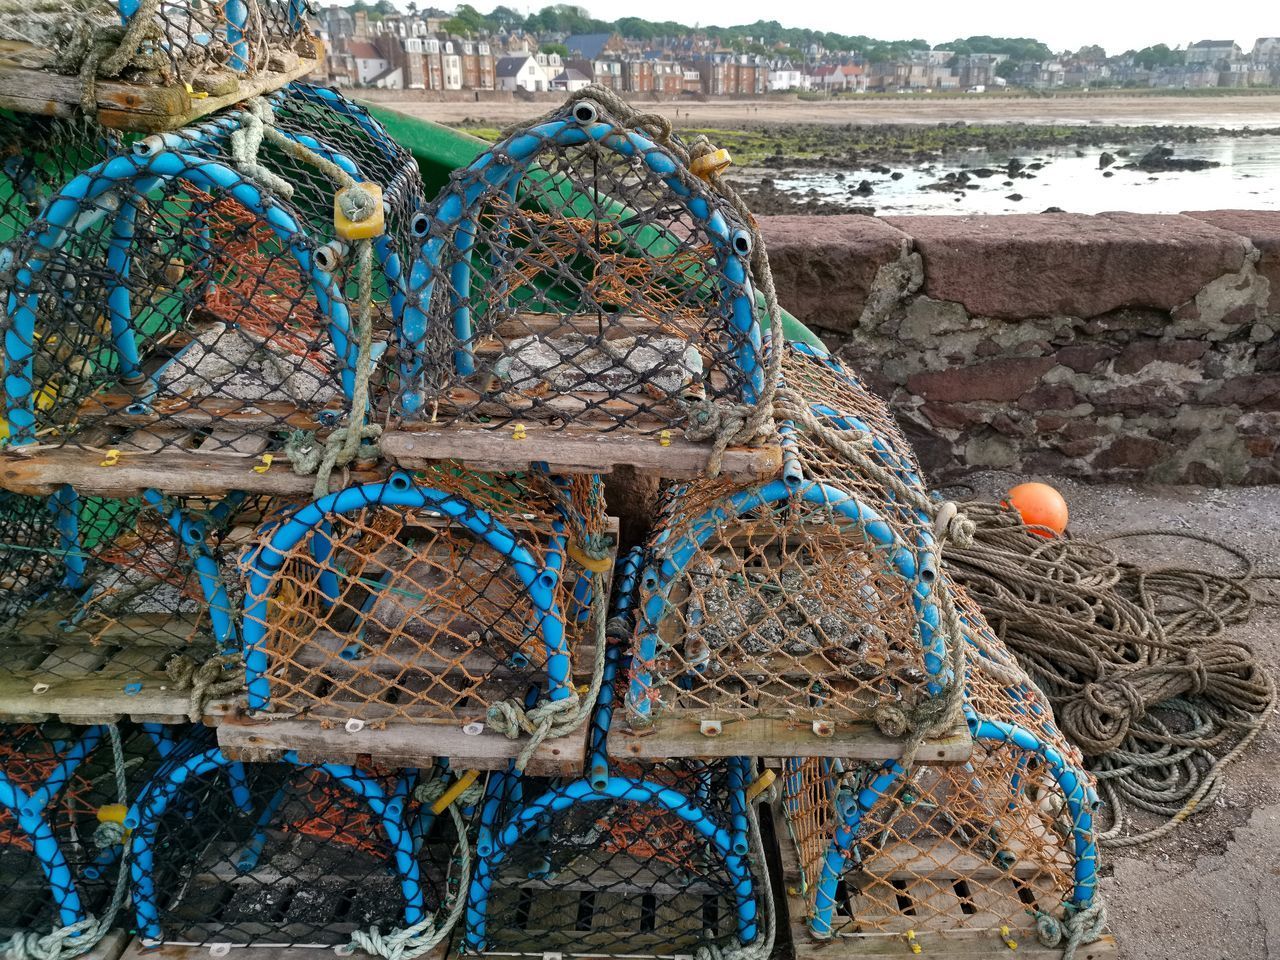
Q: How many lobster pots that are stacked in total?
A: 10